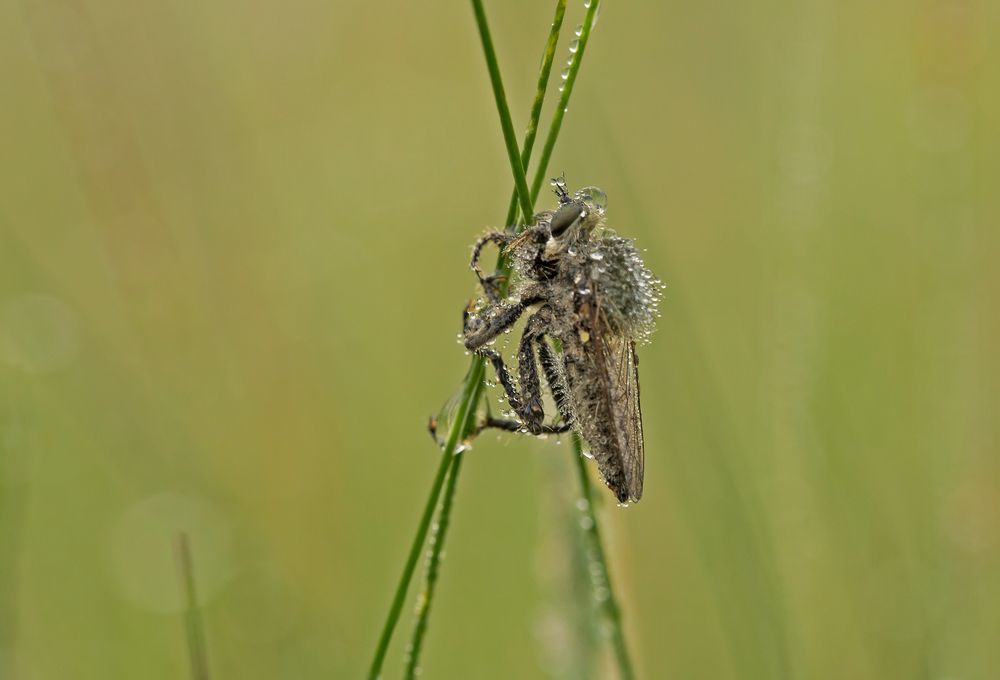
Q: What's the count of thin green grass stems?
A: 3